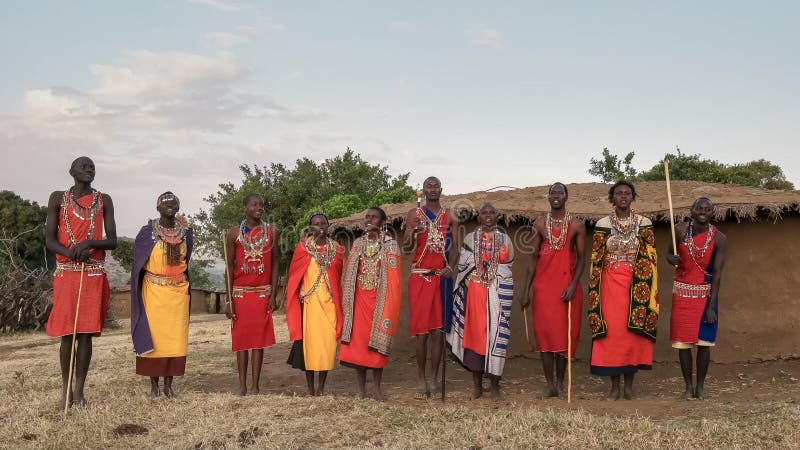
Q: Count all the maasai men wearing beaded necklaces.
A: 5